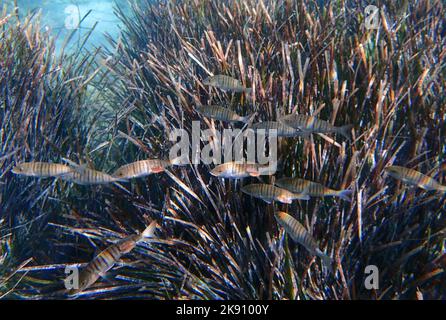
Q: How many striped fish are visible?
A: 13